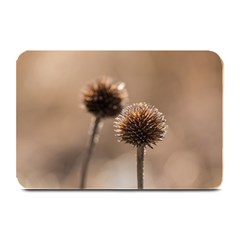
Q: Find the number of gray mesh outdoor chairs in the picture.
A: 0